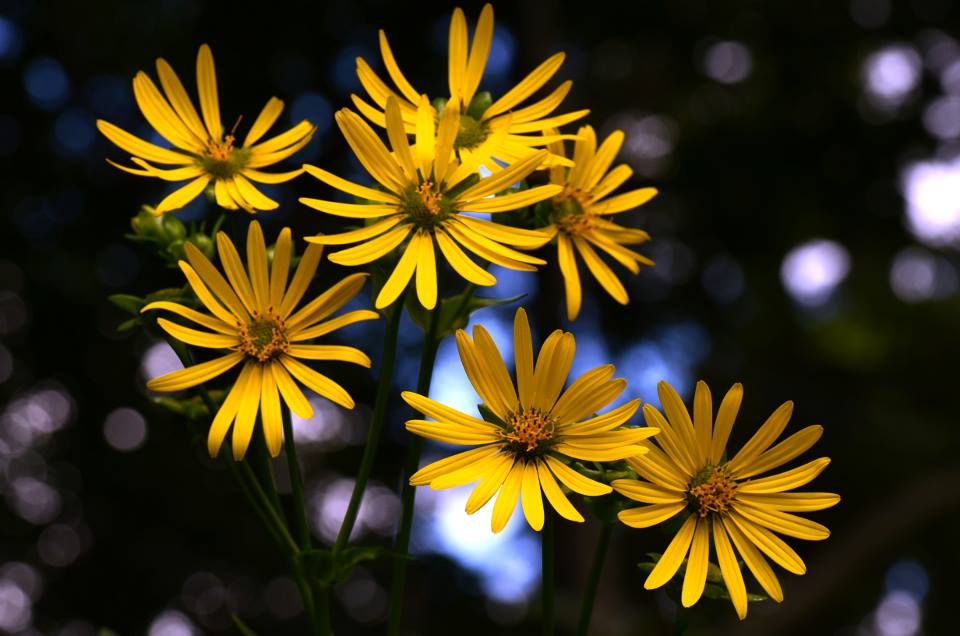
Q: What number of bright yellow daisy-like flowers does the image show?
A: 7